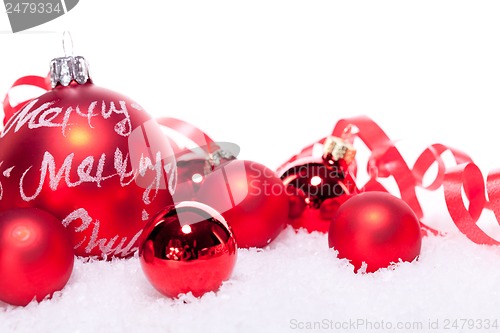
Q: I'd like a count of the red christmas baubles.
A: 7